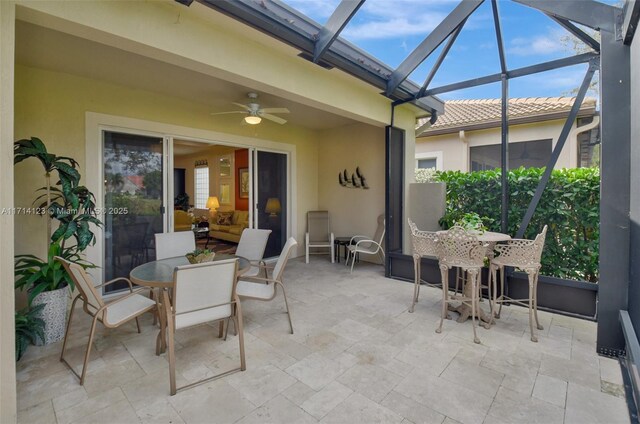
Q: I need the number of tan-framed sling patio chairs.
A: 5